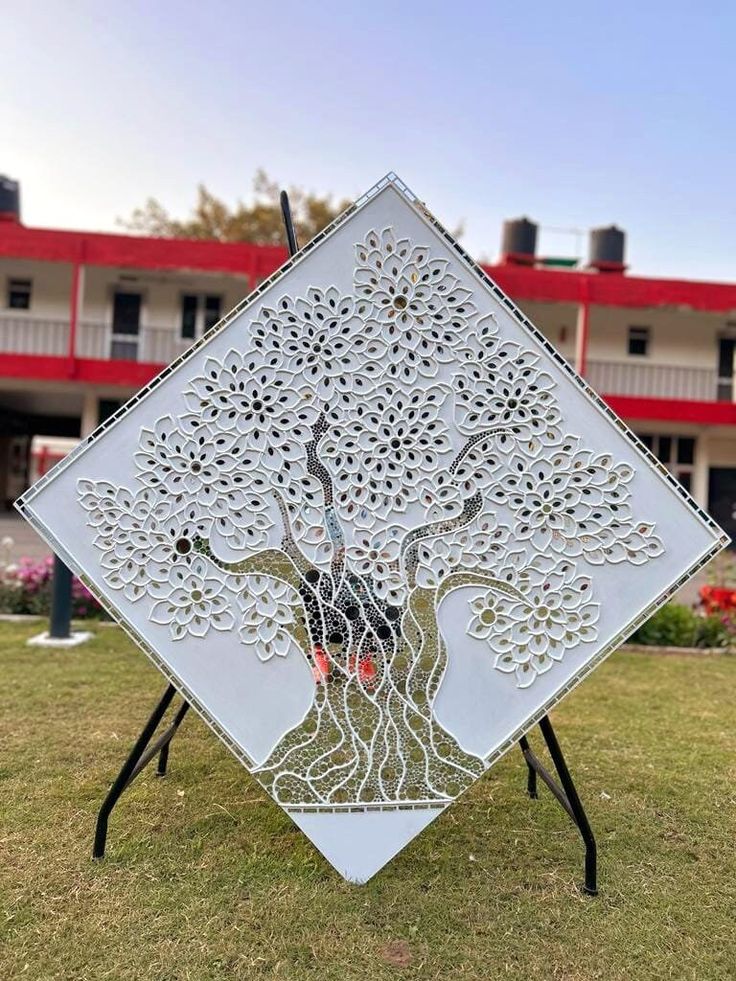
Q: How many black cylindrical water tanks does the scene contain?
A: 3